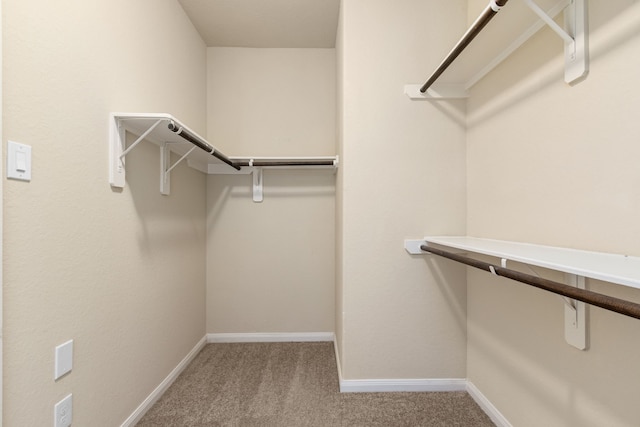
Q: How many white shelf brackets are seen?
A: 5